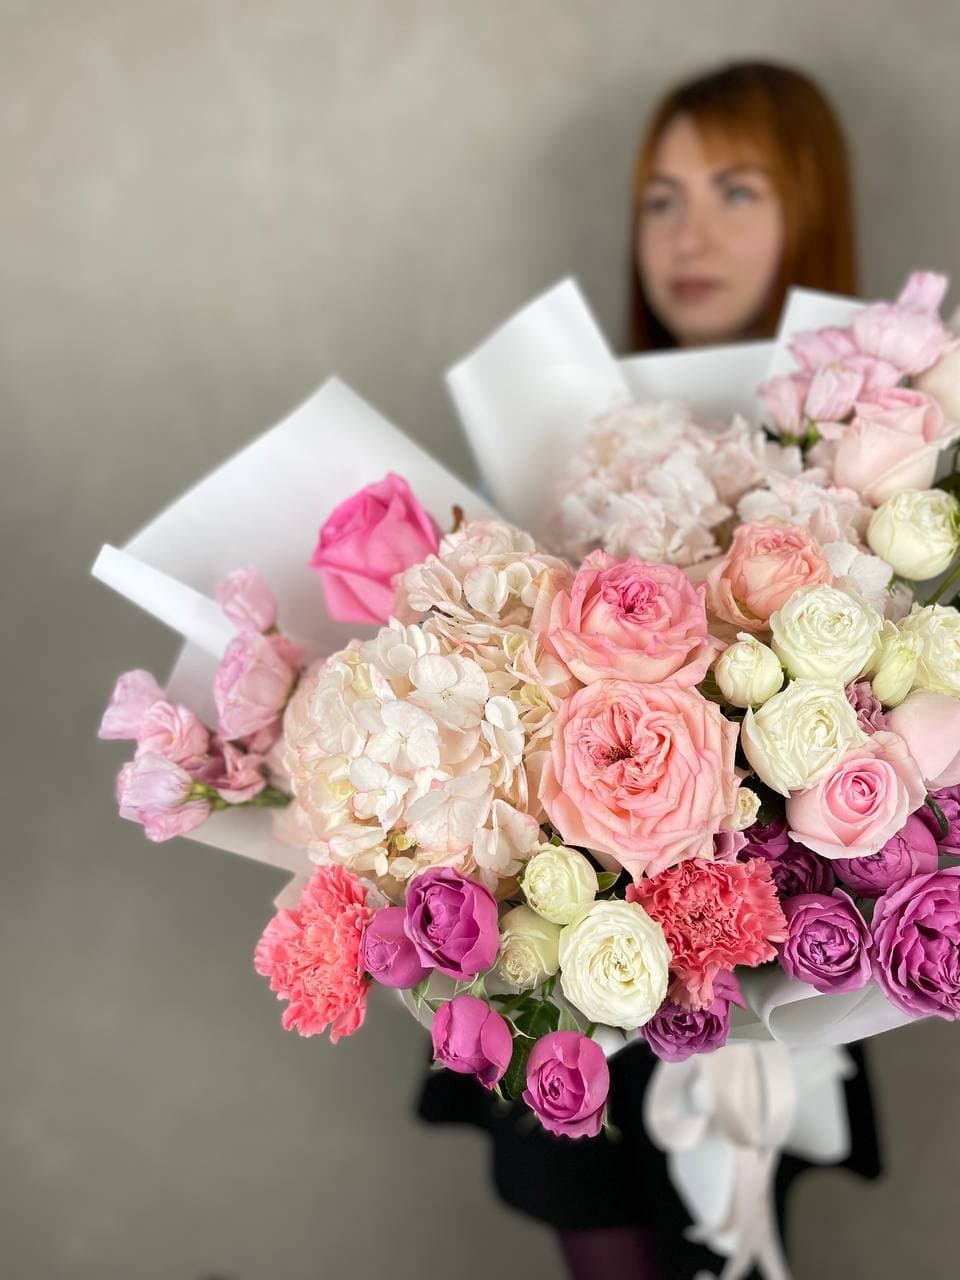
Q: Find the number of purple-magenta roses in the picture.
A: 11